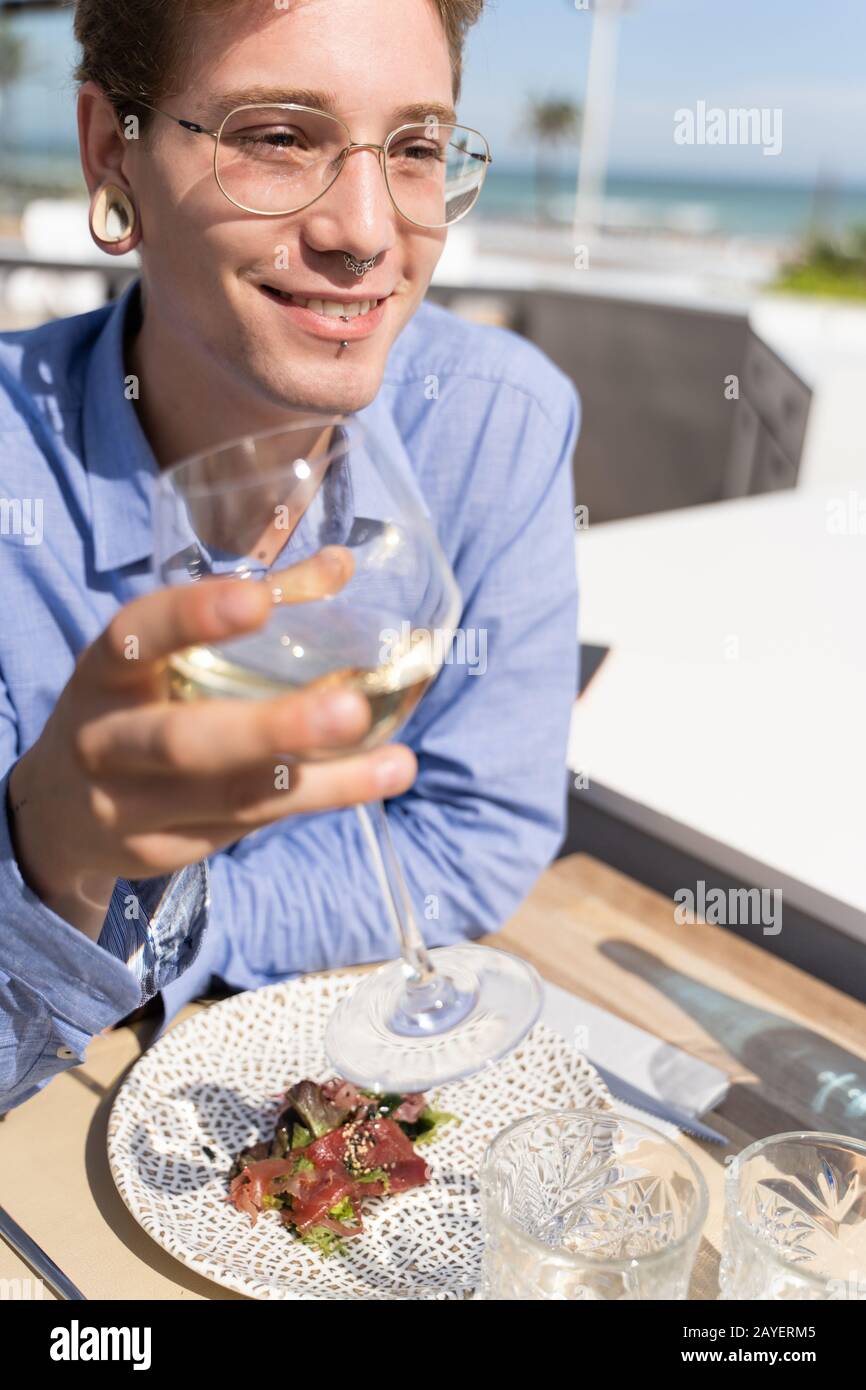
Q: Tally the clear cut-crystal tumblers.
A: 2